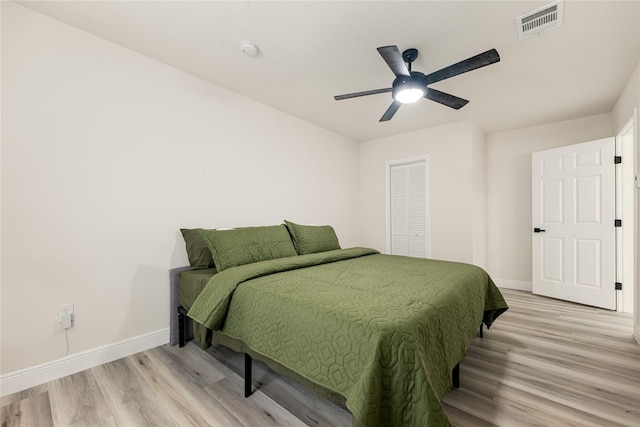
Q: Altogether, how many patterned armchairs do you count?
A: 0